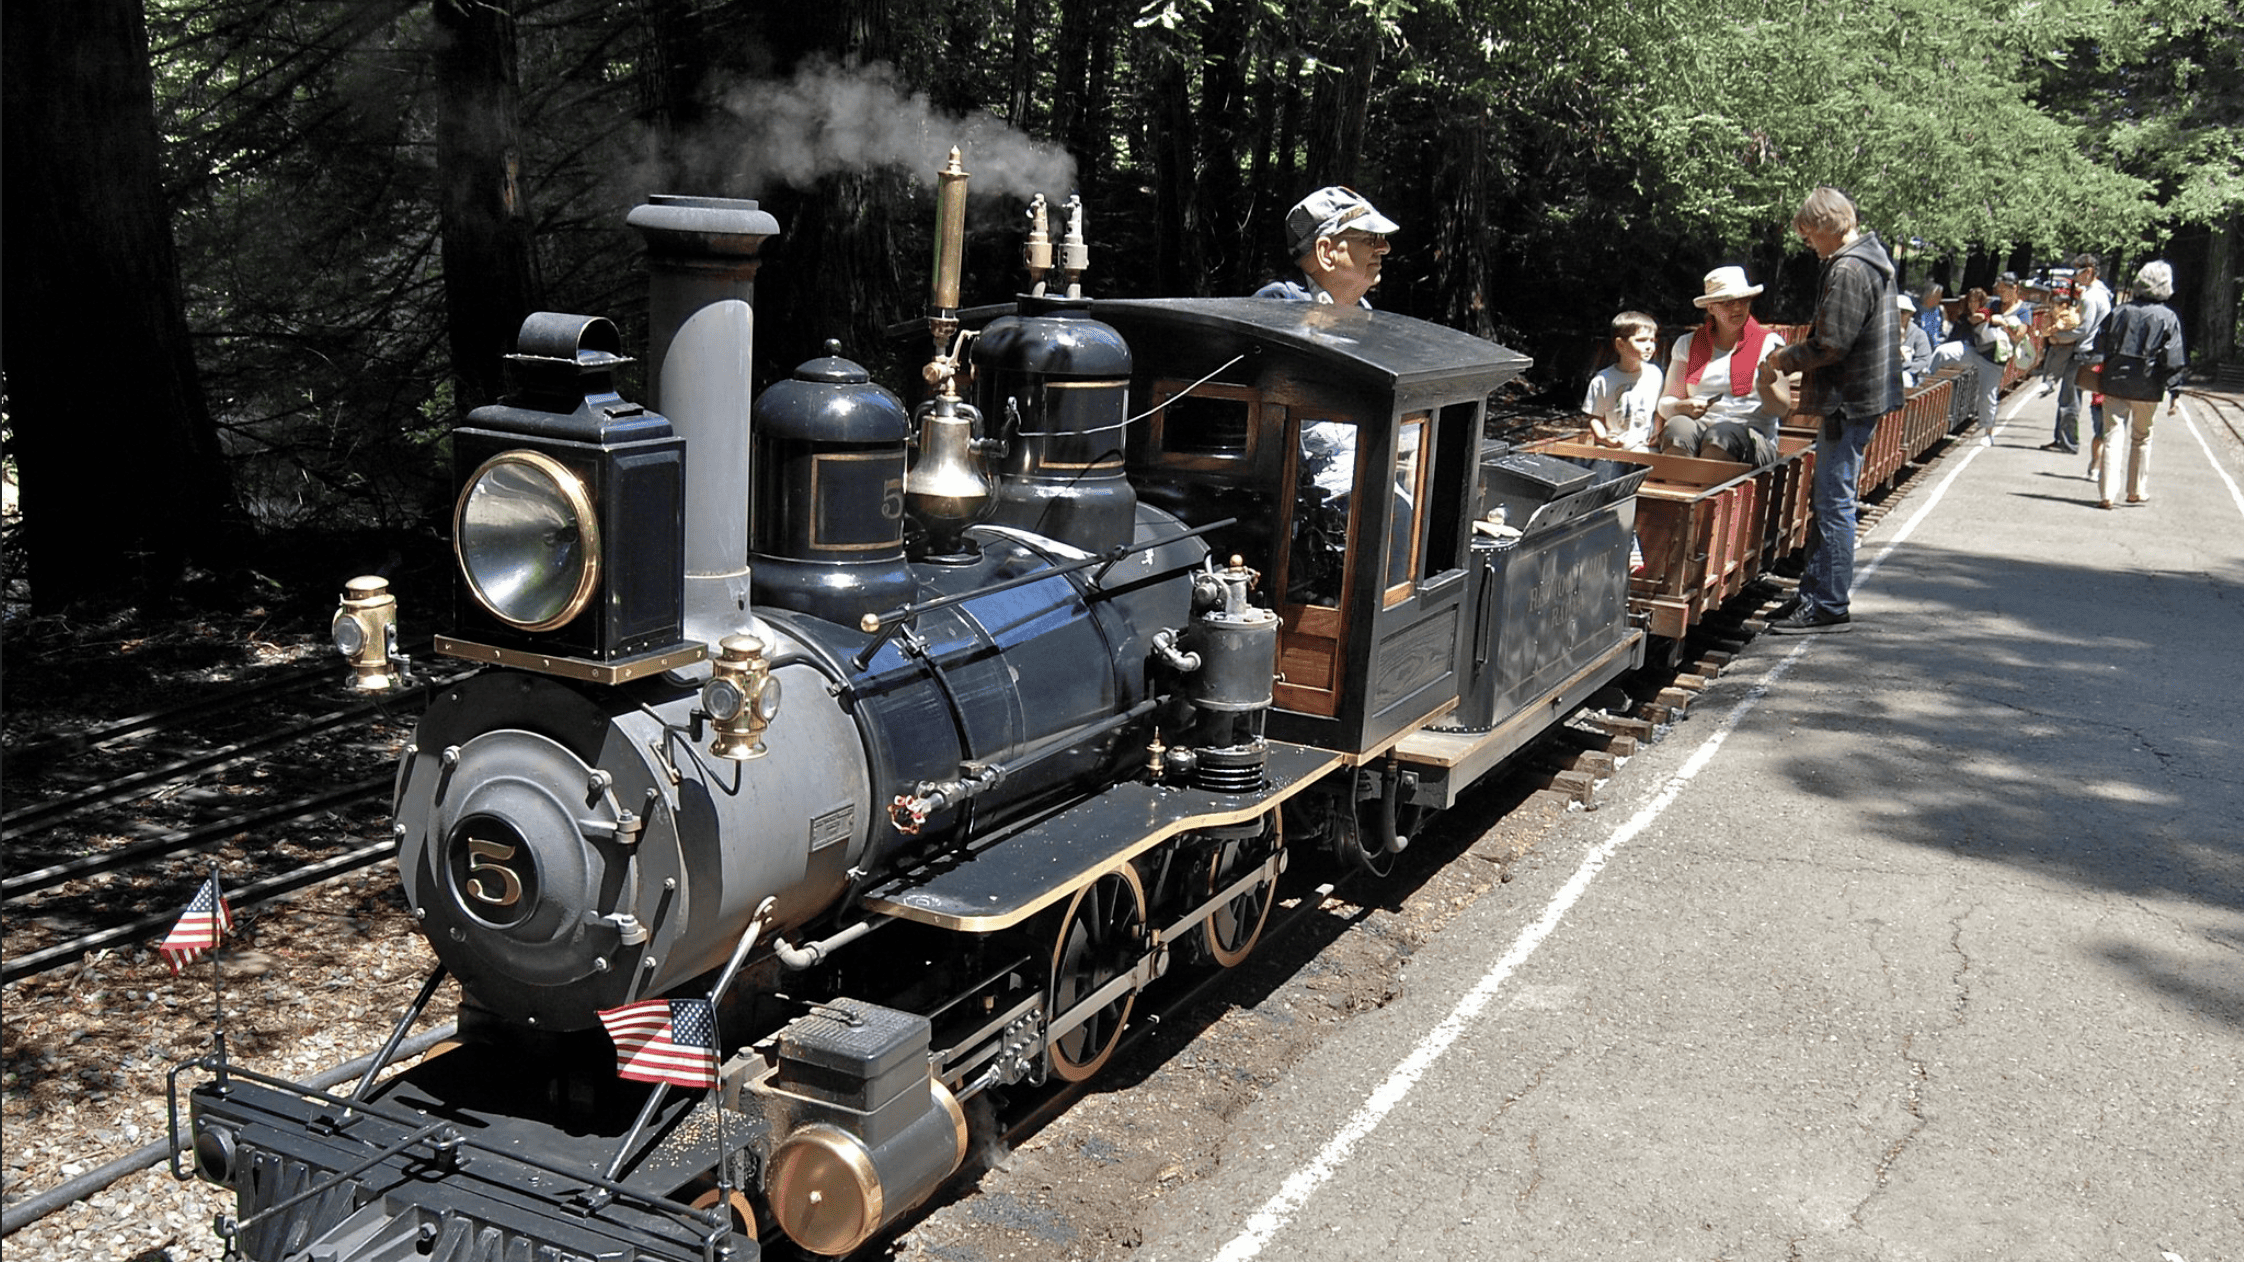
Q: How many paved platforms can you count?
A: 1